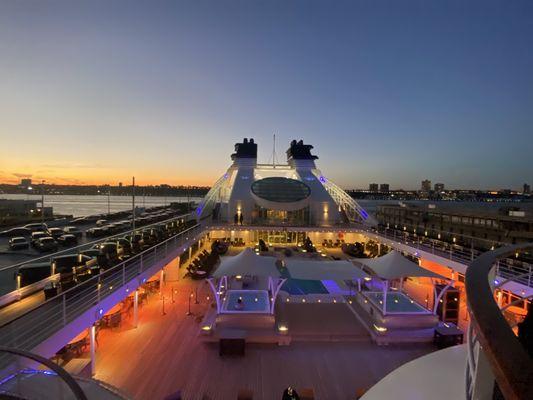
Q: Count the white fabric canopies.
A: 3